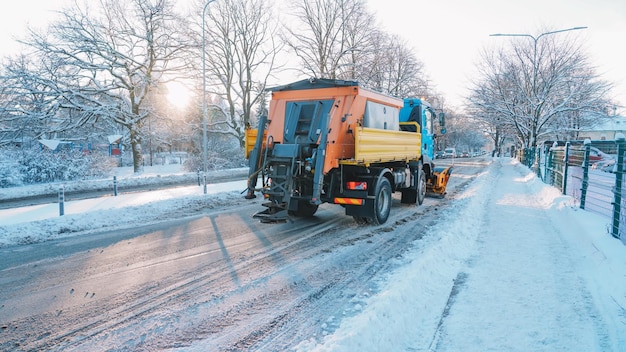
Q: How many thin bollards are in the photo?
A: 4